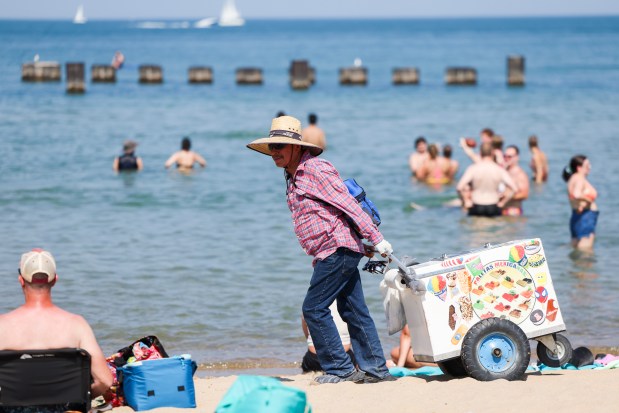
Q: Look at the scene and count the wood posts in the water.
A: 11